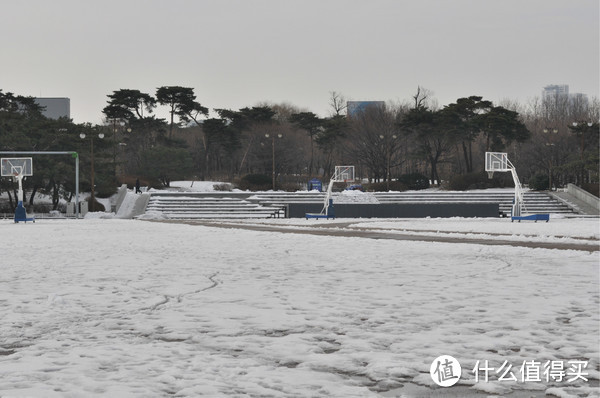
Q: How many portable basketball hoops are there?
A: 3